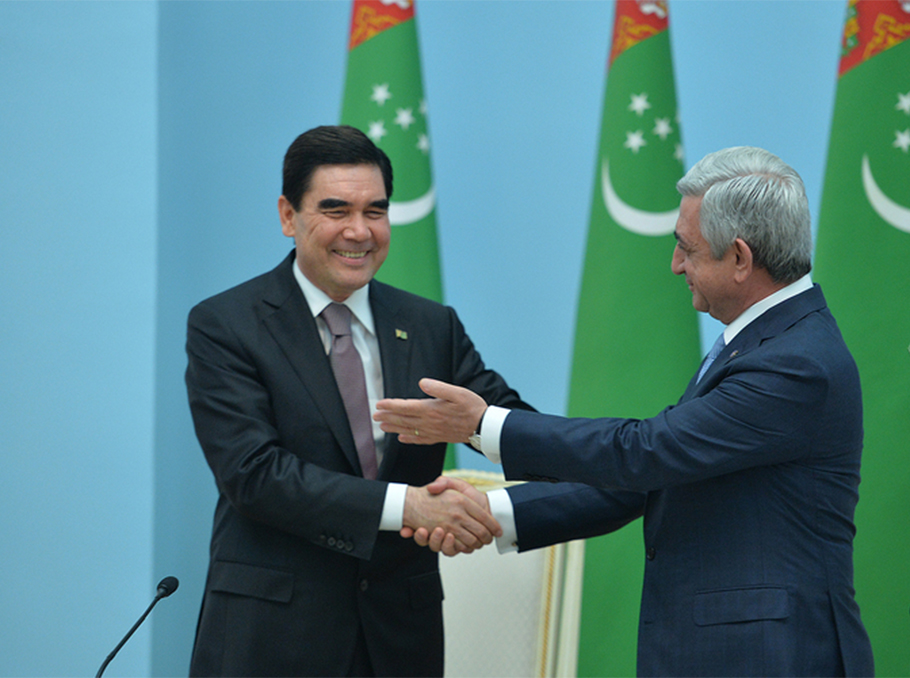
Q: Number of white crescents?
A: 3